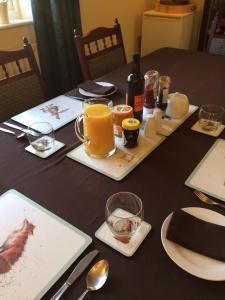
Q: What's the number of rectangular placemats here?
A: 5